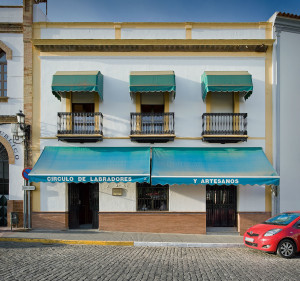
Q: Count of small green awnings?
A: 3